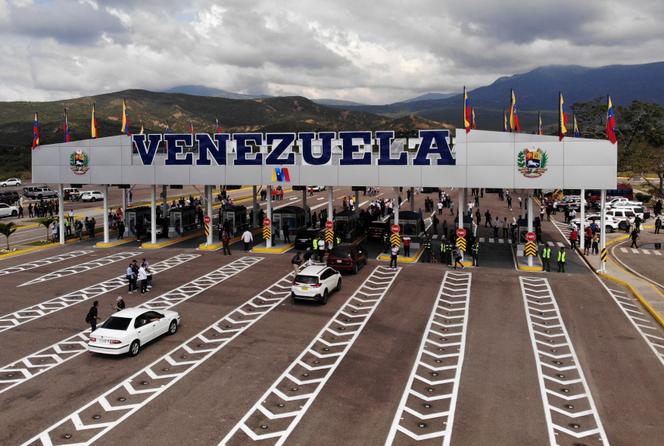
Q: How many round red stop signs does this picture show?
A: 6